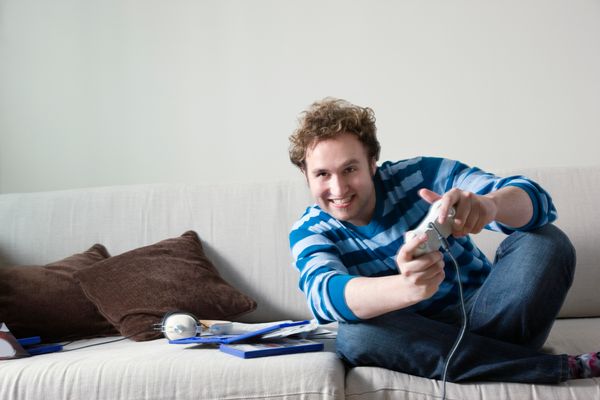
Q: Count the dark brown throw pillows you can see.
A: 2